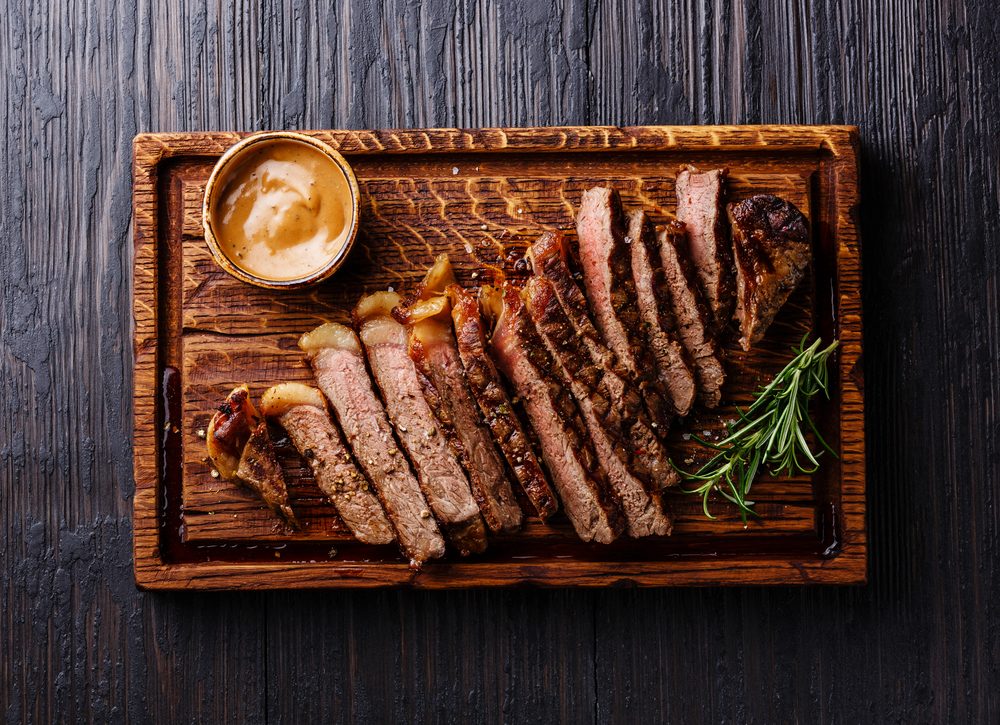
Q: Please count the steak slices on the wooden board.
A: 14